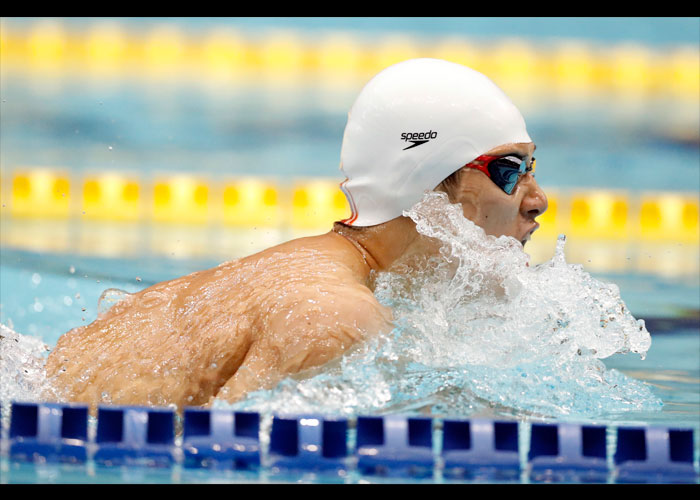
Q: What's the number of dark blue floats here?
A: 8